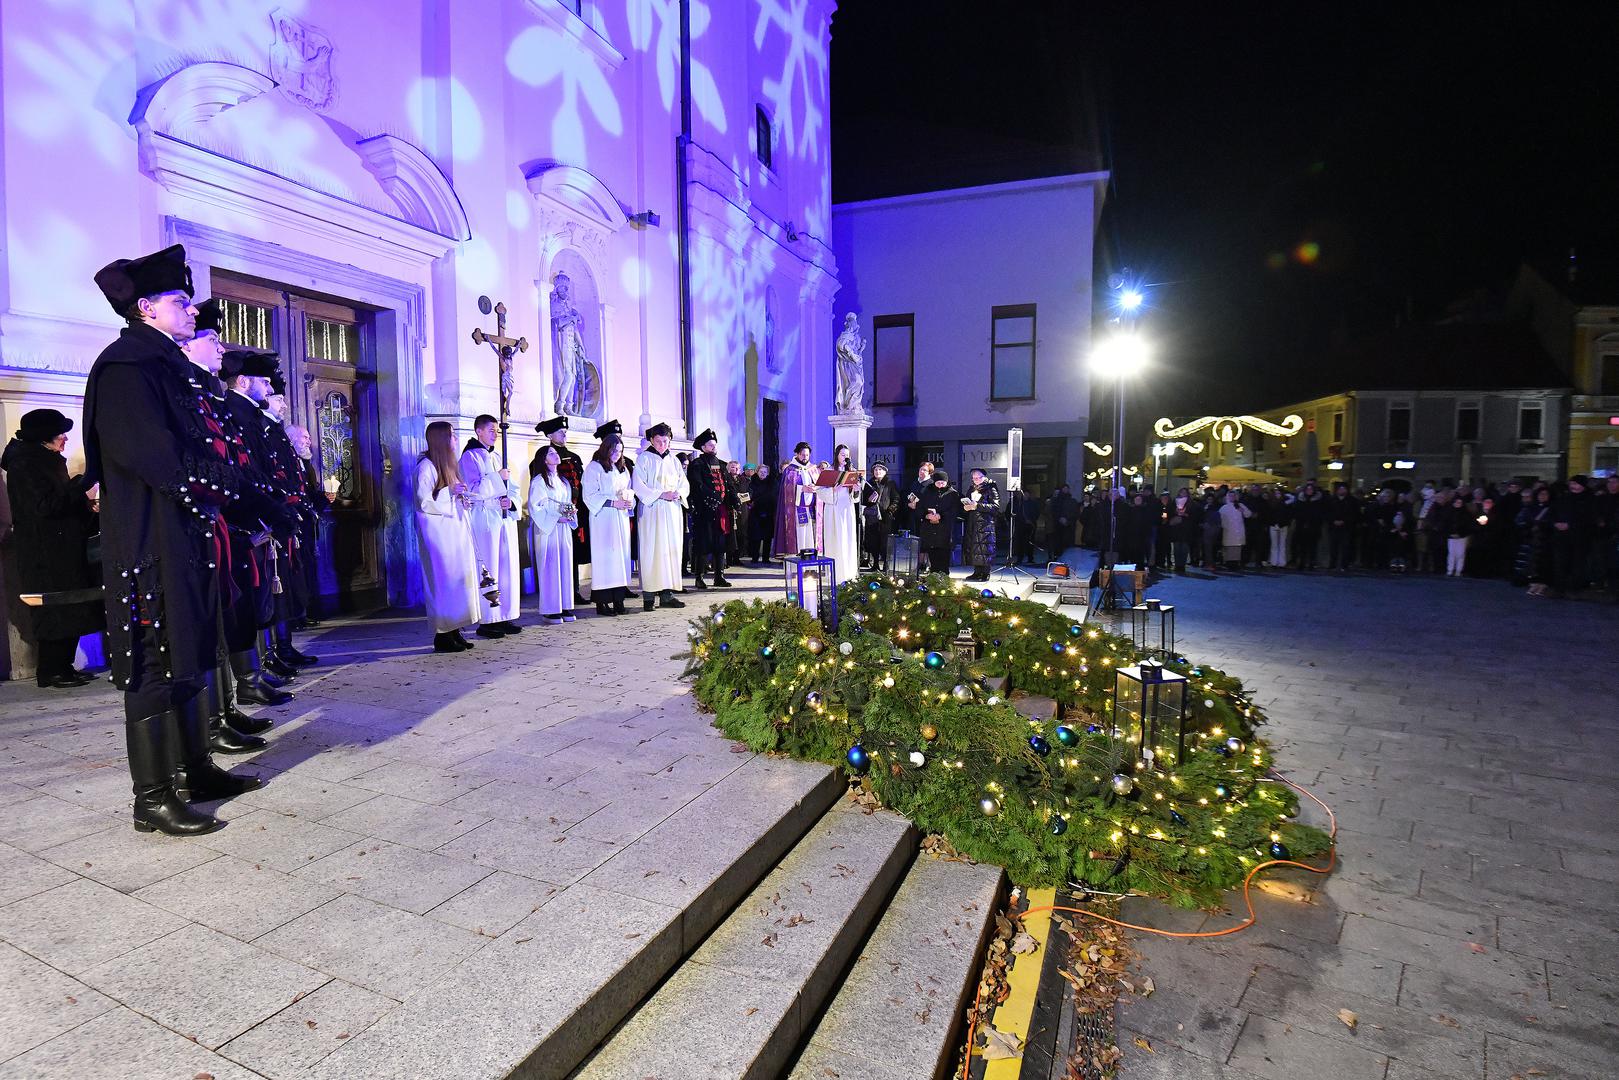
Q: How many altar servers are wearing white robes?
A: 6